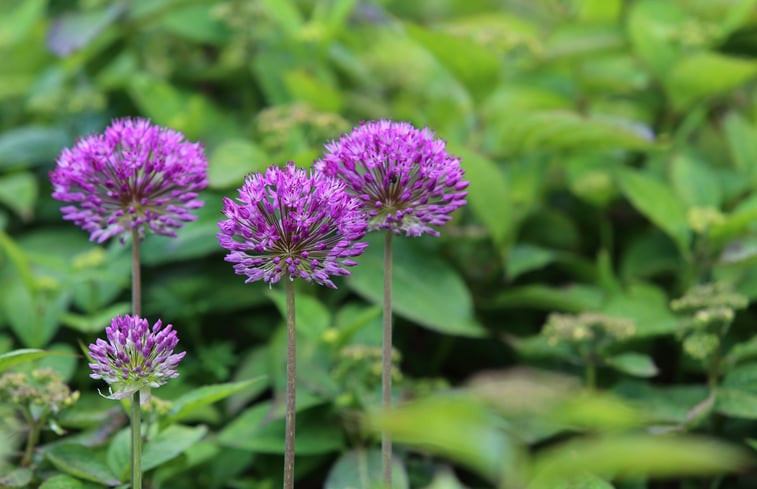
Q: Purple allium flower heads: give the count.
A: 4